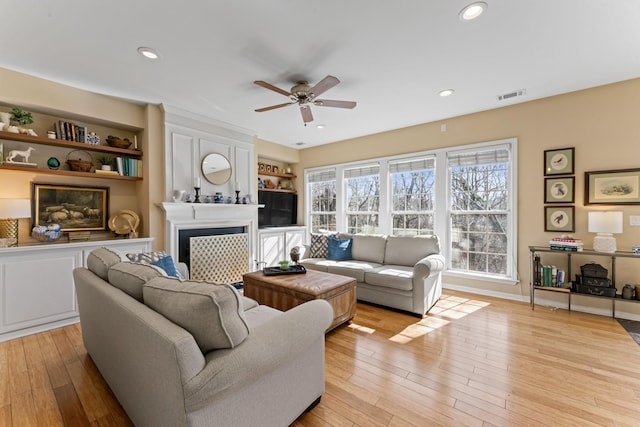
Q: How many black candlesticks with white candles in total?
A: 2